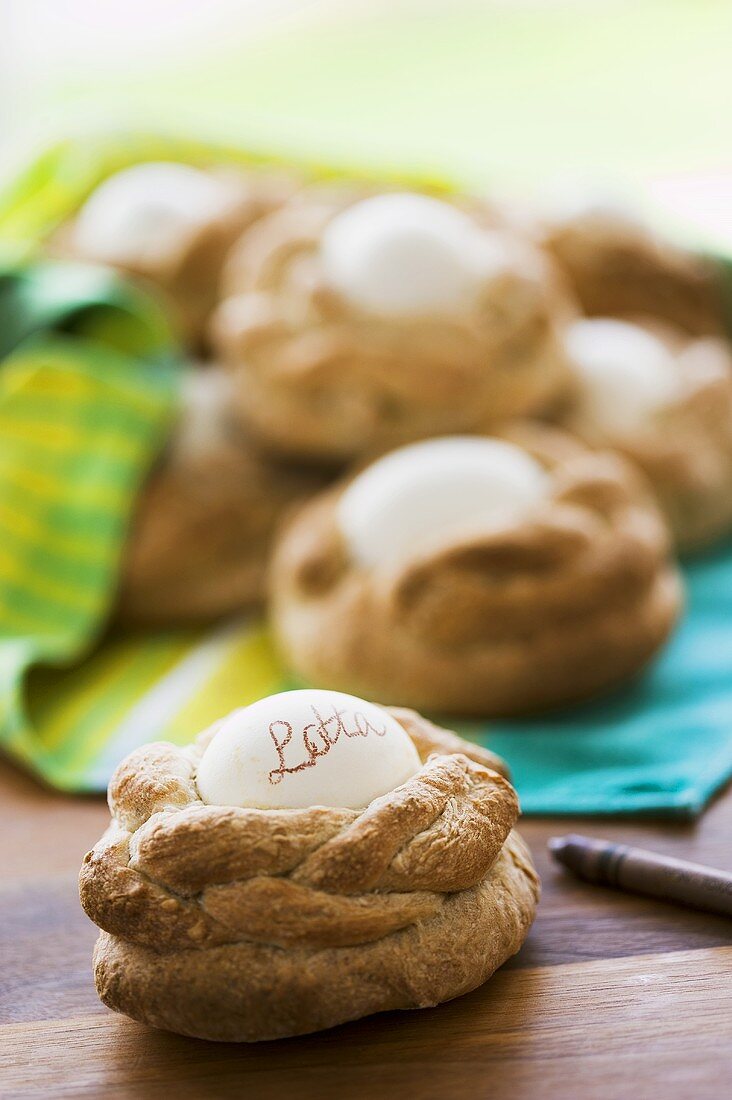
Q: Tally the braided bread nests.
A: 7